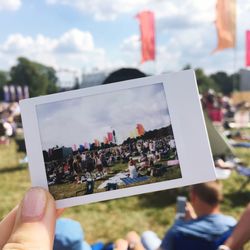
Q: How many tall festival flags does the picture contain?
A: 3